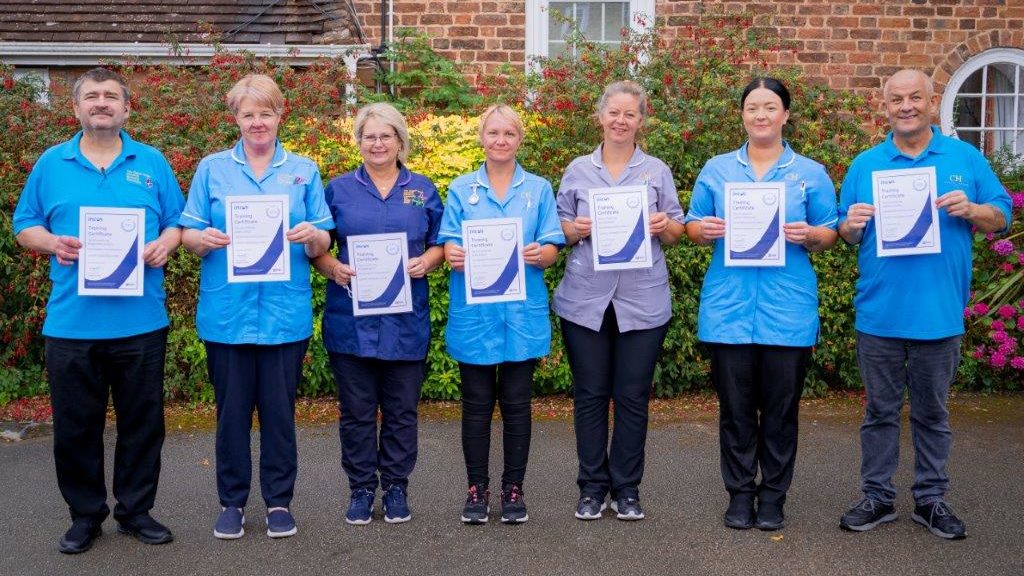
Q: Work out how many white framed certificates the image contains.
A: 7